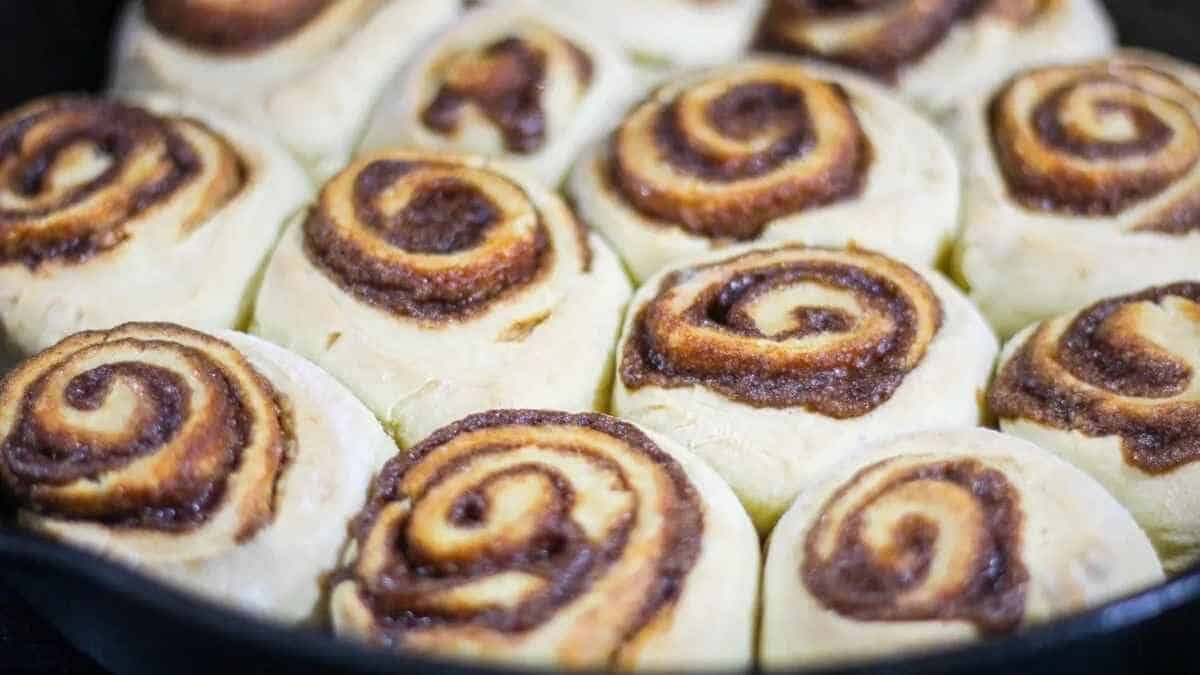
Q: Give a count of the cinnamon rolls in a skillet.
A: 13